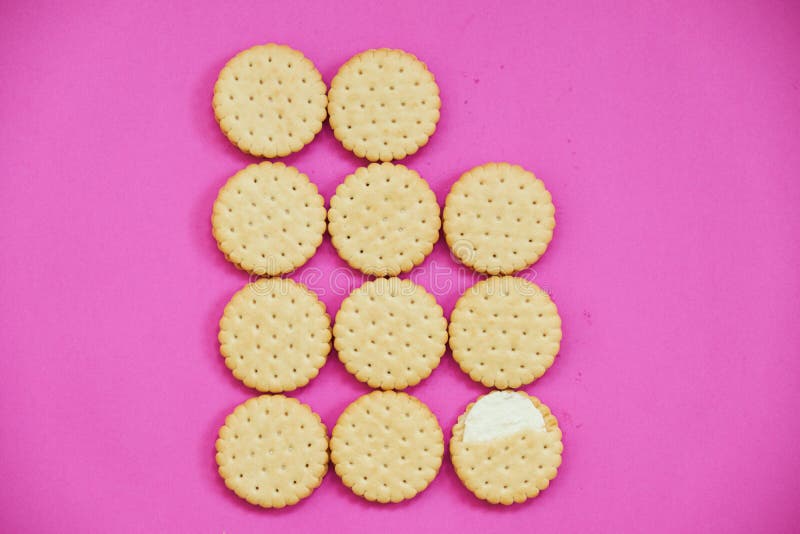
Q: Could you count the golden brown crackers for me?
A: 11